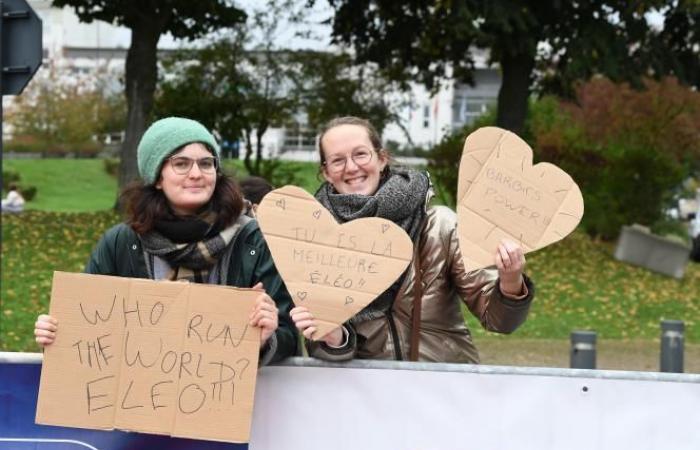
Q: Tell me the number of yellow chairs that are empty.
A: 0